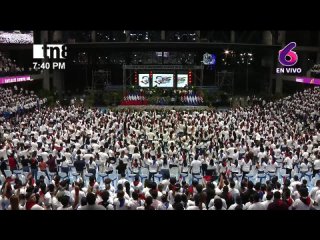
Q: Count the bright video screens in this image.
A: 3